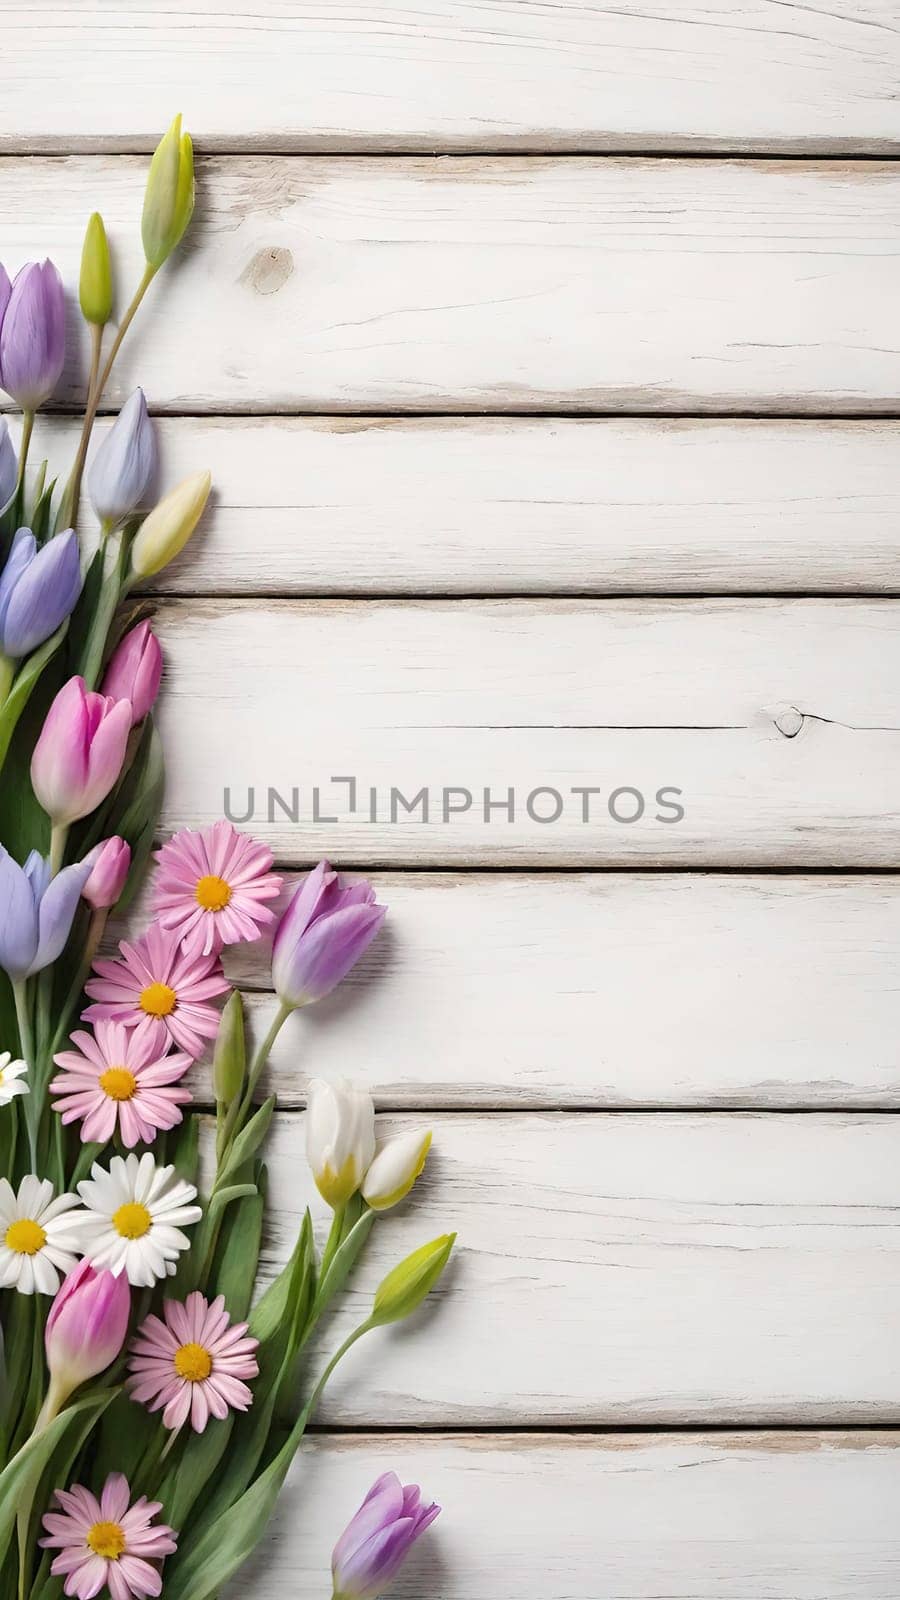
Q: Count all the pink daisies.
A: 5